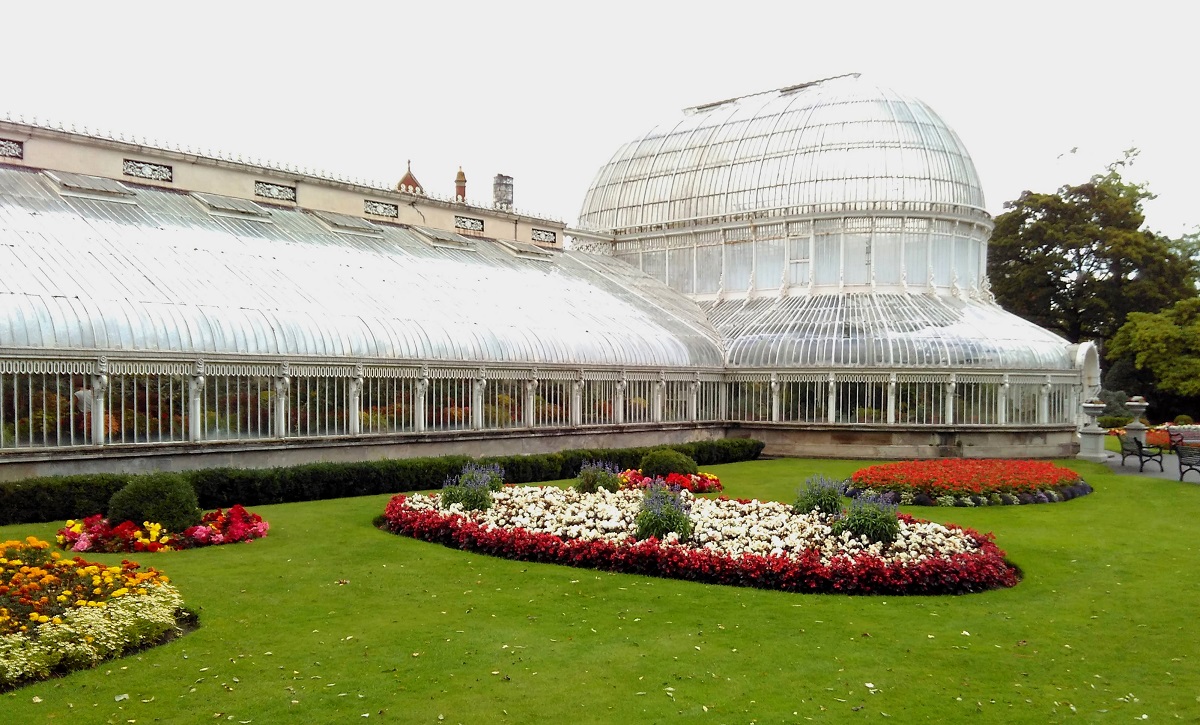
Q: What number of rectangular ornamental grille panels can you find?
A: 6